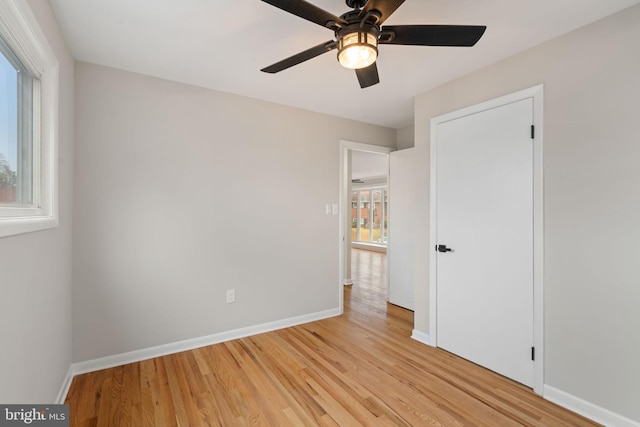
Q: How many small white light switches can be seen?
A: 2